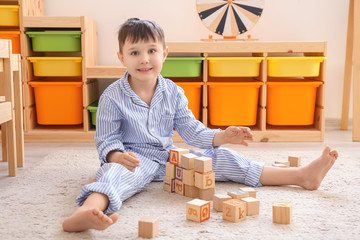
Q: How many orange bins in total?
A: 5